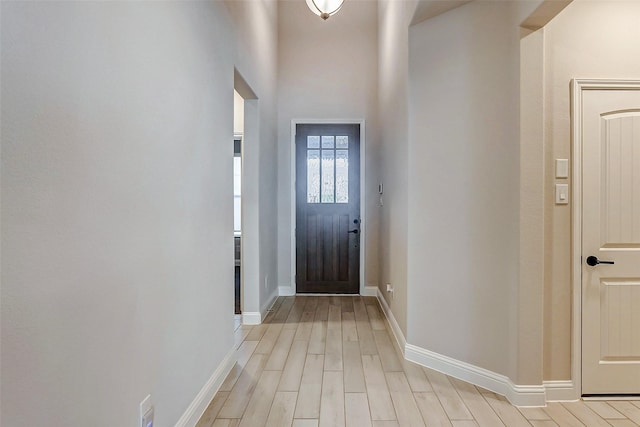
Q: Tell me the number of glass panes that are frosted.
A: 6